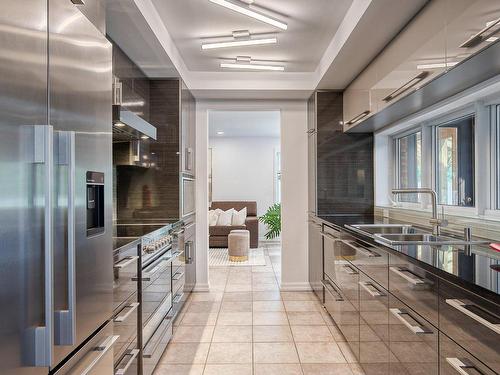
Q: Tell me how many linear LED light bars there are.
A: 3